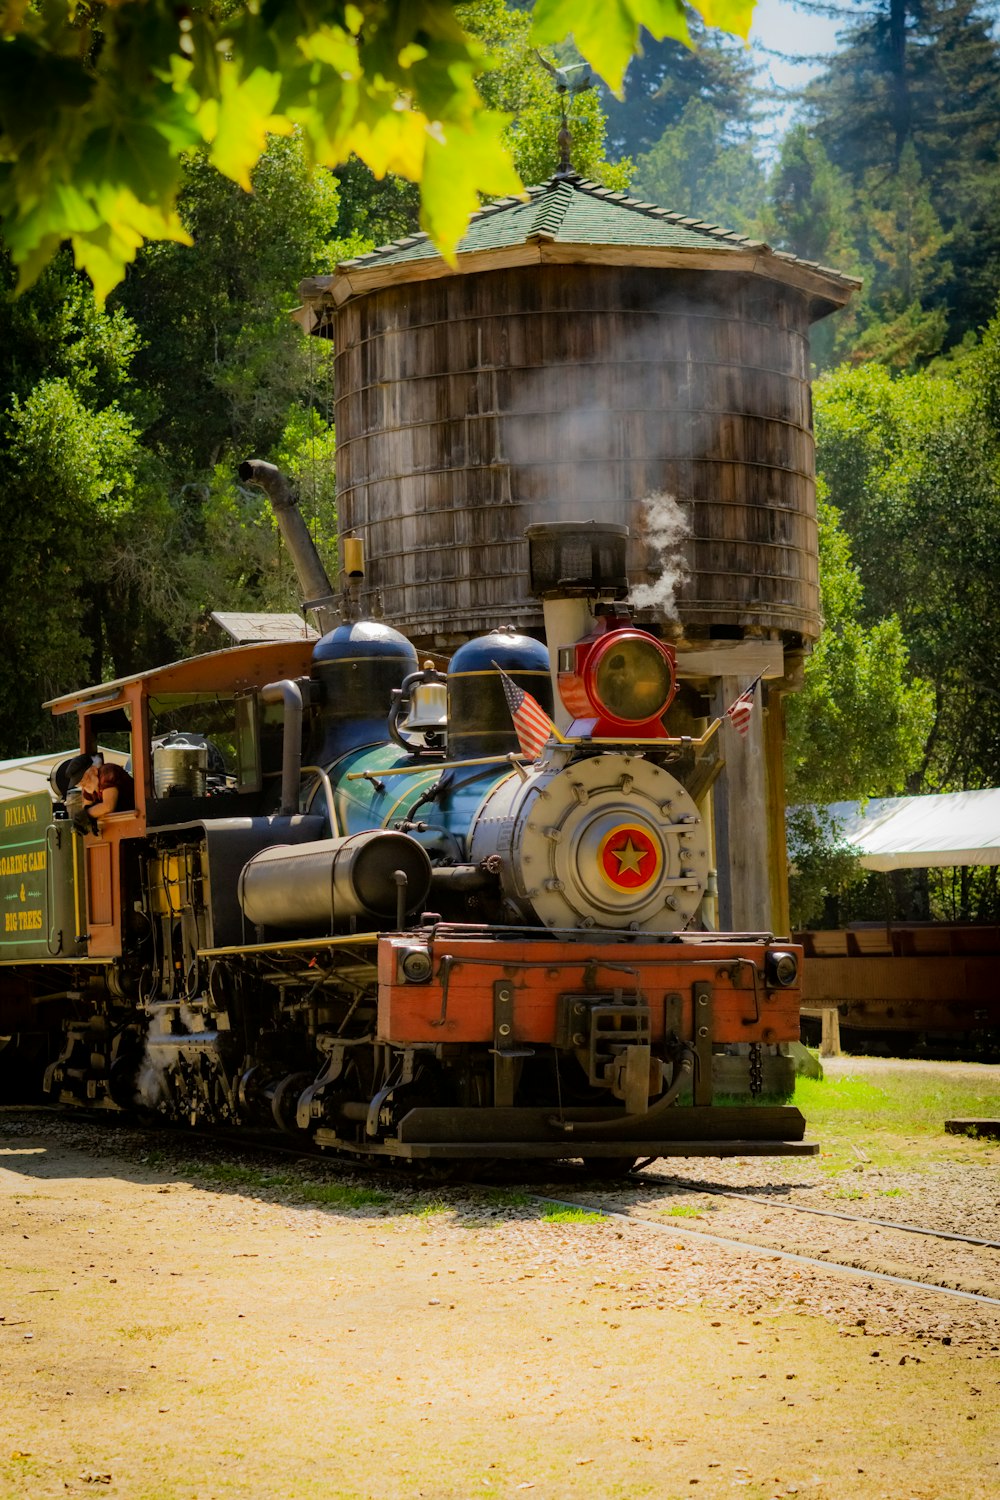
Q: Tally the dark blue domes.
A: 2